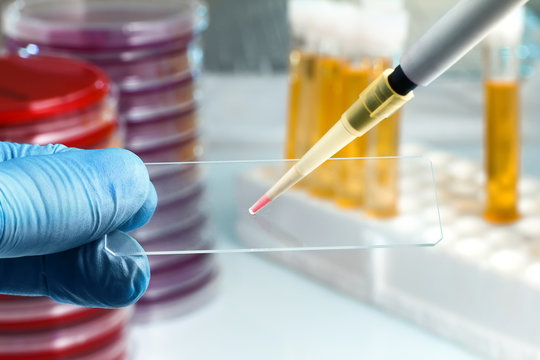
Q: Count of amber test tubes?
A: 5